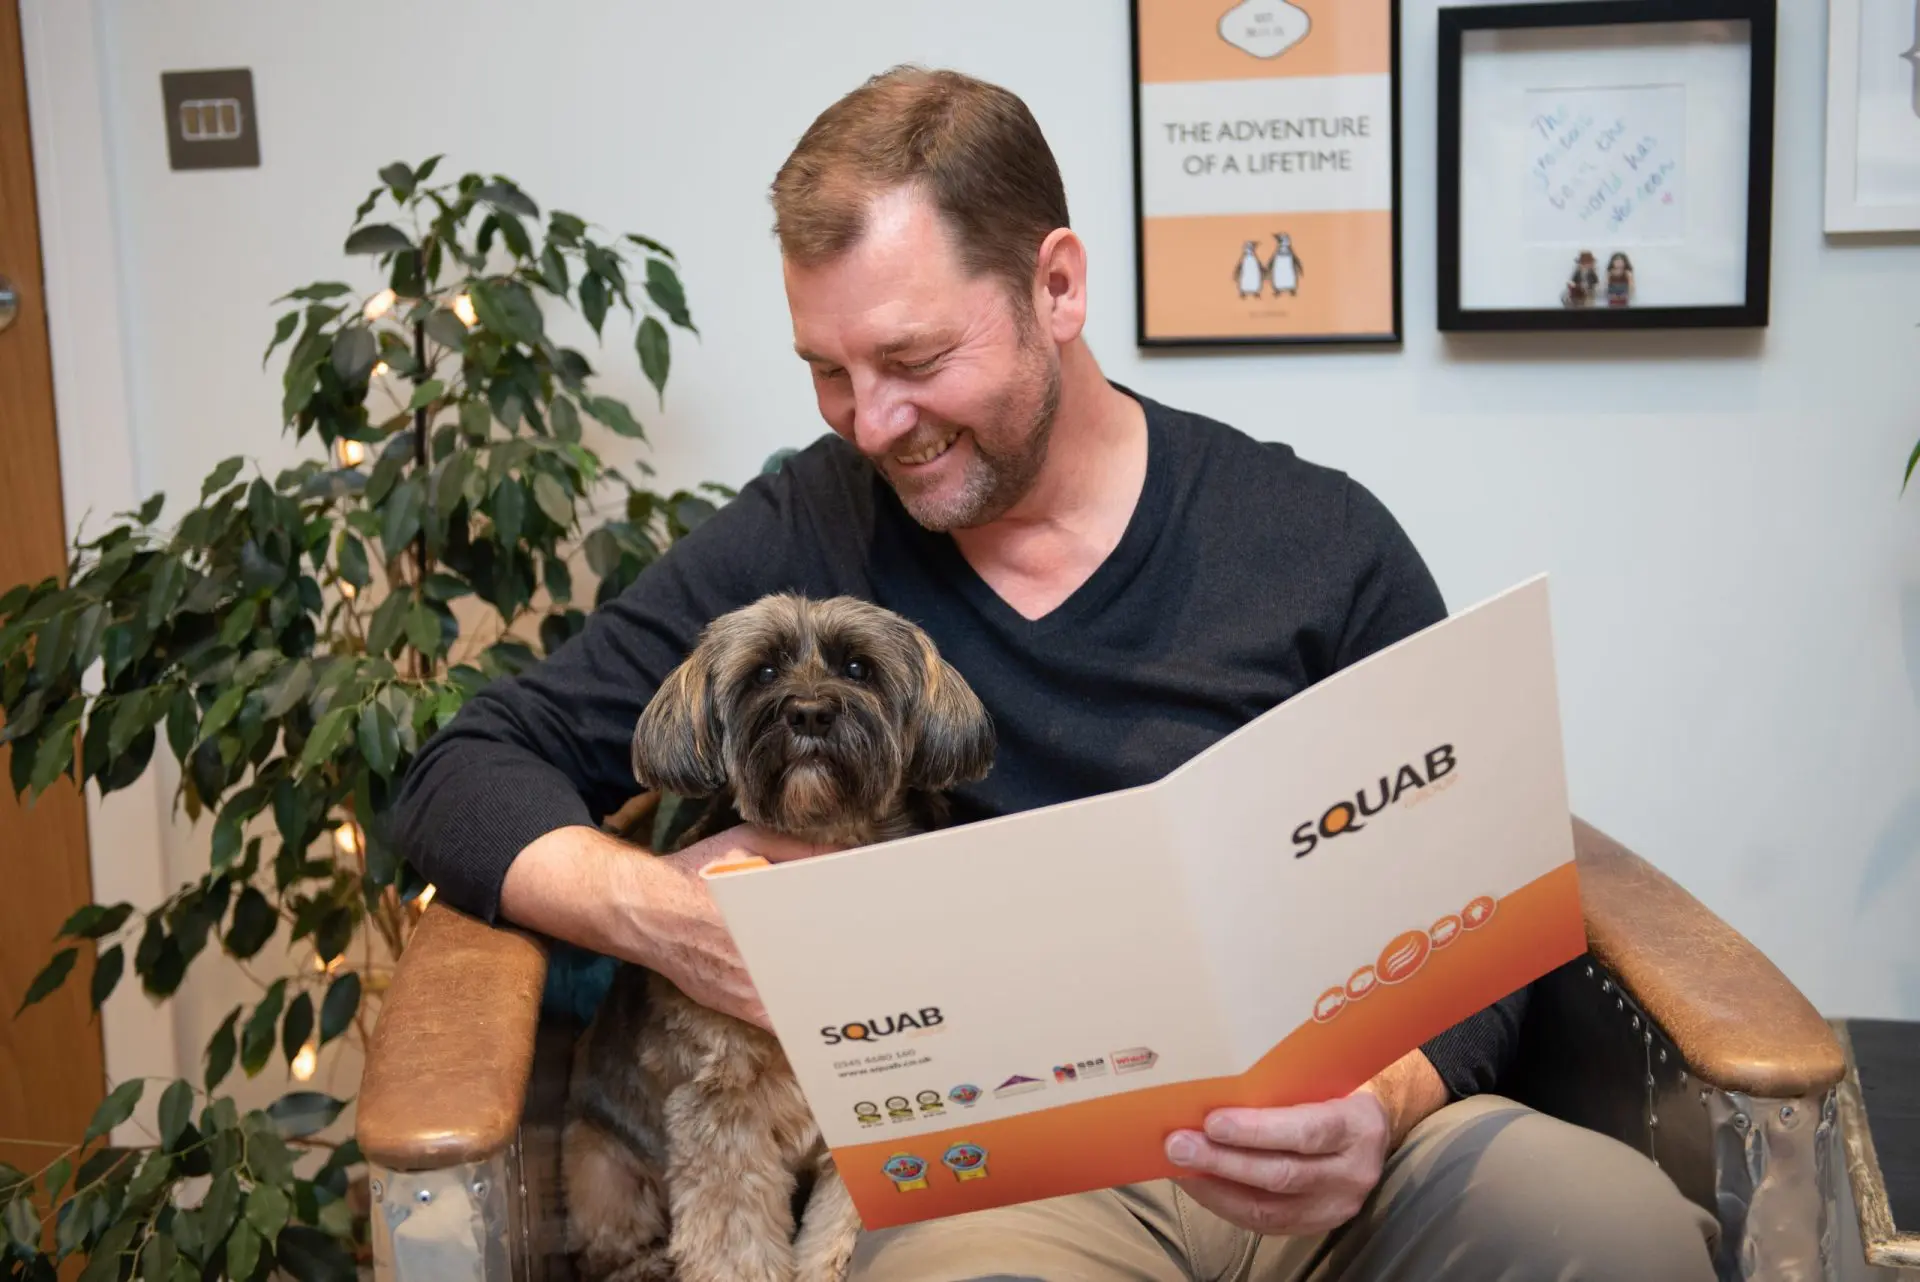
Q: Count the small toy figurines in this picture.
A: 2